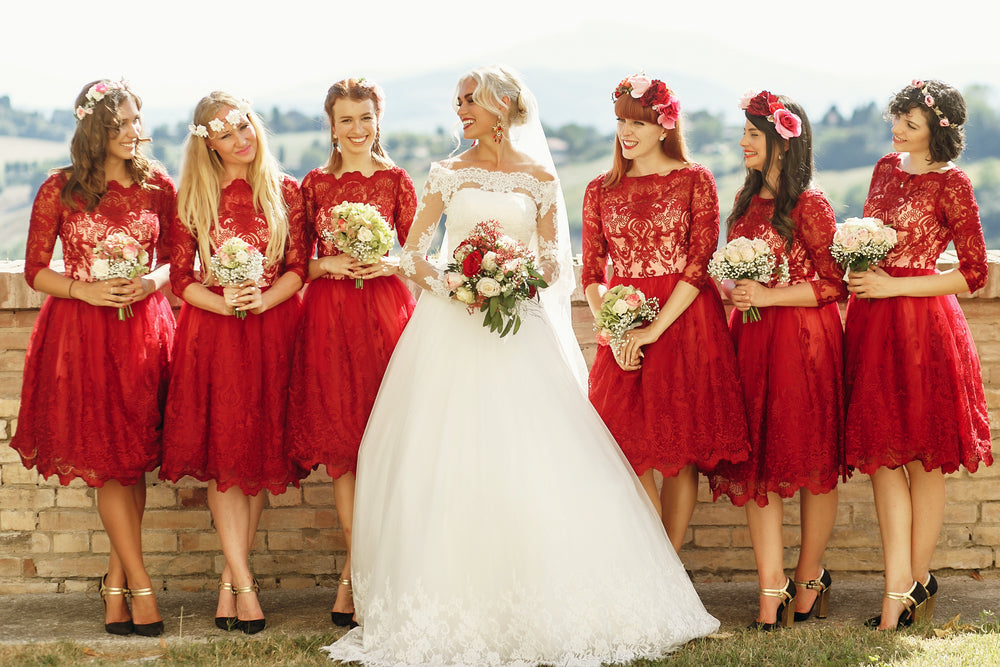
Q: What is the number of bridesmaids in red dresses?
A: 6